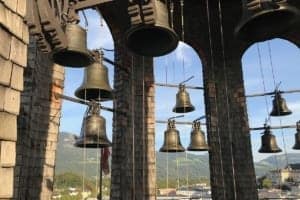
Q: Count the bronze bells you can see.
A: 11